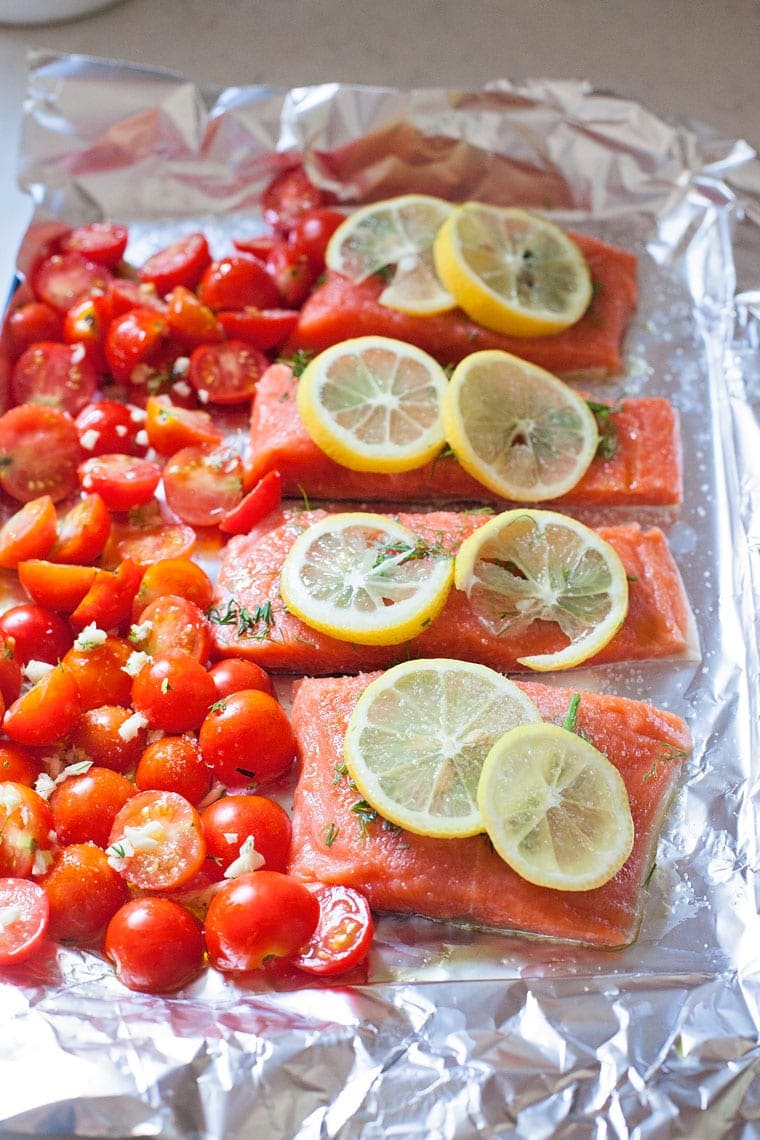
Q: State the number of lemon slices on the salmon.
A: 8